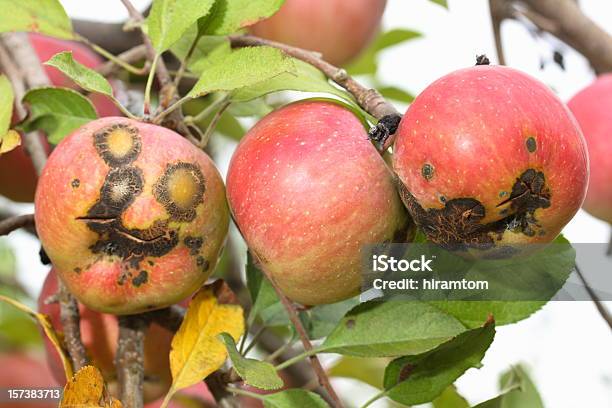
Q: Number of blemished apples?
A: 2